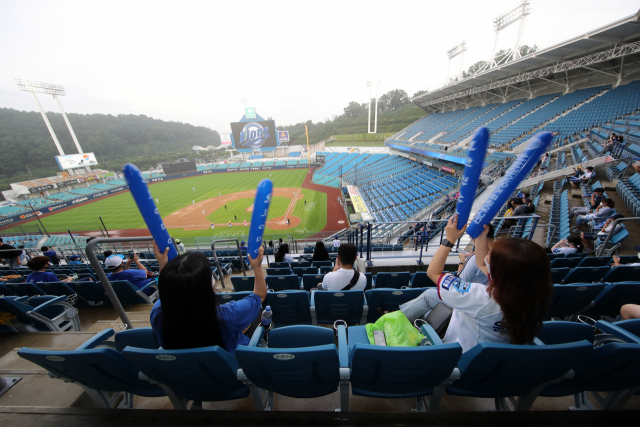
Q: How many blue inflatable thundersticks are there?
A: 4